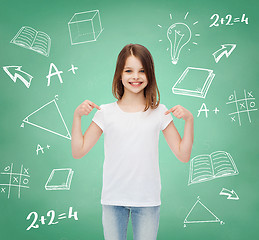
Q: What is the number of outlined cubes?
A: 1